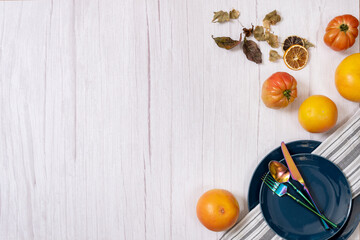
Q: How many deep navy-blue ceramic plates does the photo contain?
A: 2